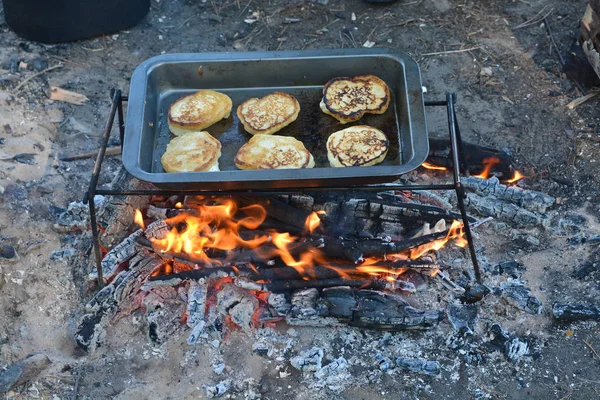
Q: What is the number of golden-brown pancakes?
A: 6